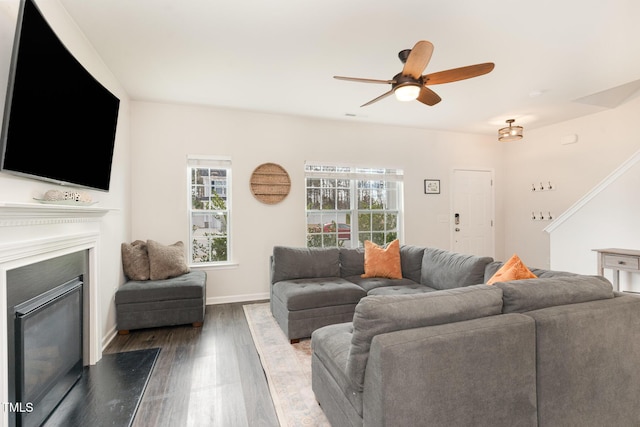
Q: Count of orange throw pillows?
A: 2